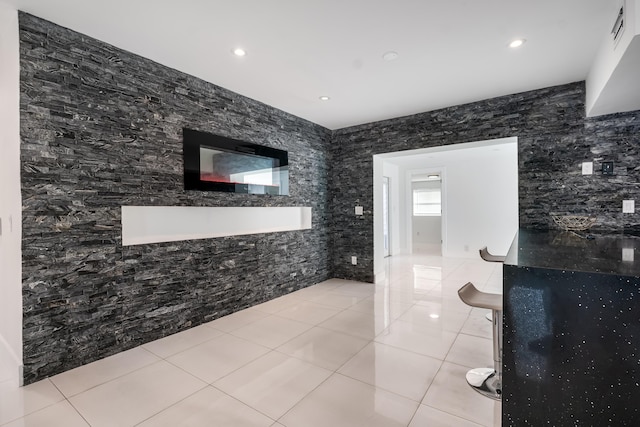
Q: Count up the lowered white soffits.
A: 1